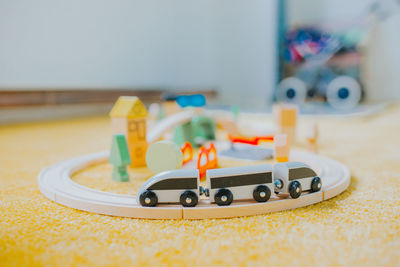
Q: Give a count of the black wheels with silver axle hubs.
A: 6